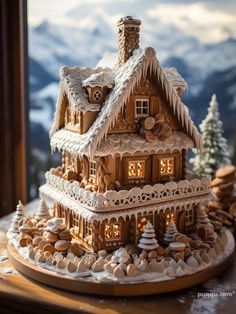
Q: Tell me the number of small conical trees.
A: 5